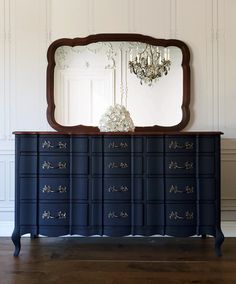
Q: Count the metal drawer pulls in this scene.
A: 12